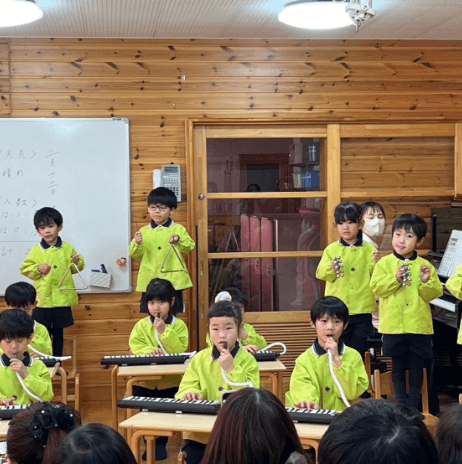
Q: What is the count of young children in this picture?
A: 11